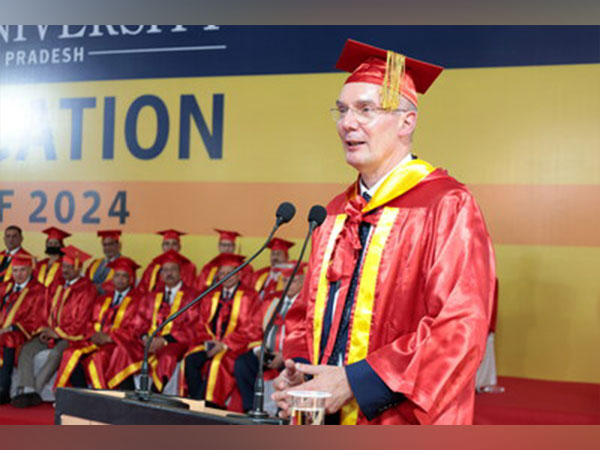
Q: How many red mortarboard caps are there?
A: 12